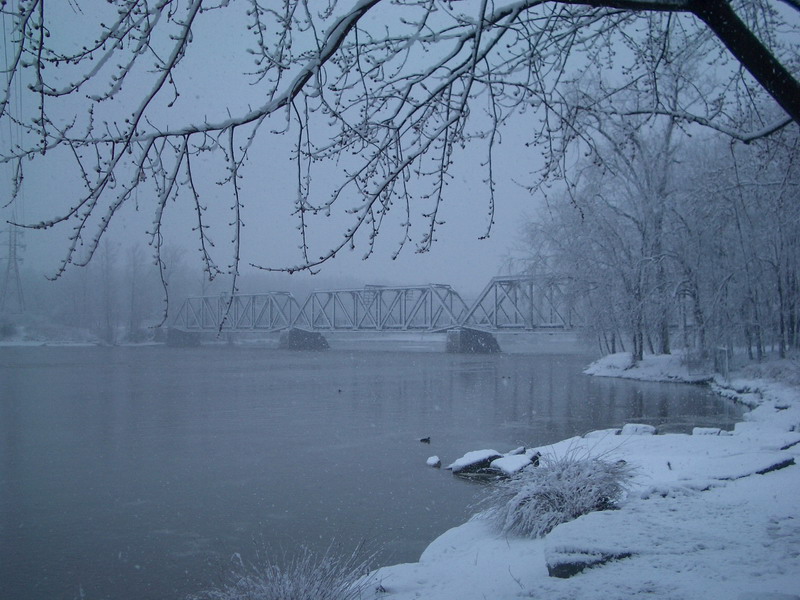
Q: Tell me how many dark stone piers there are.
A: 3